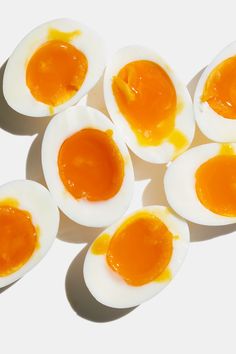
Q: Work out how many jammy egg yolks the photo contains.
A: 7